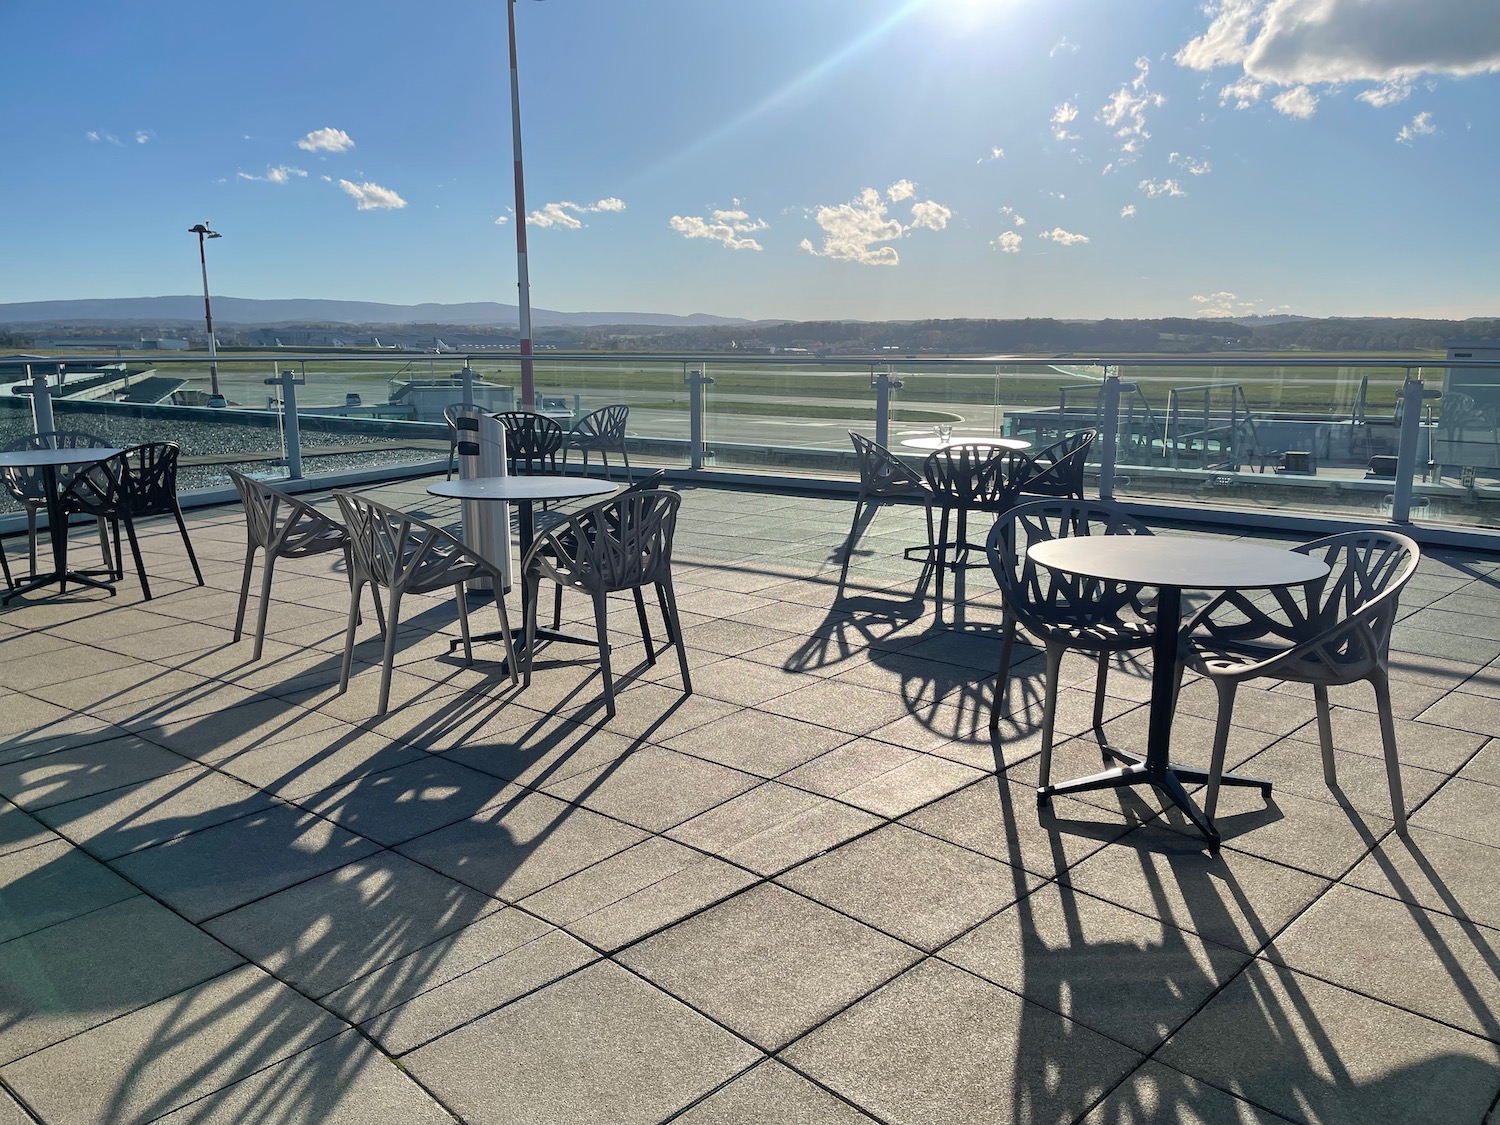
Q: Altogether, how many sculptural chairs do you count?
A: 14